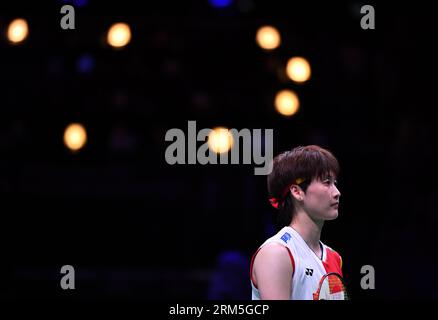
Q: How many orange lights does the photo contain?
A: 7